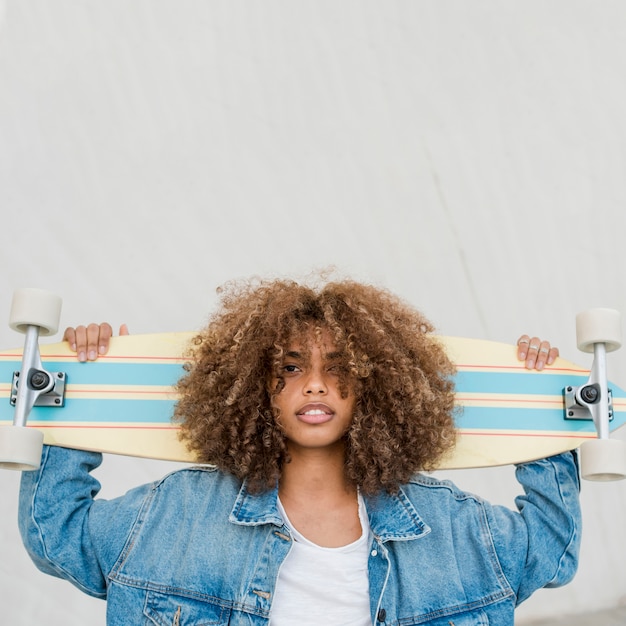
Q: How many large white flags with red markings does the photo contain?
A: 0